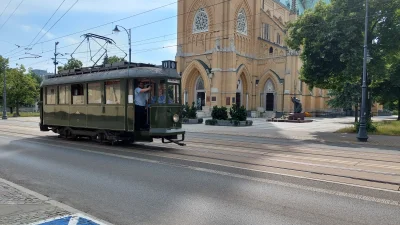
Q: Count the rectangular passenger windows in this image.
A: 5